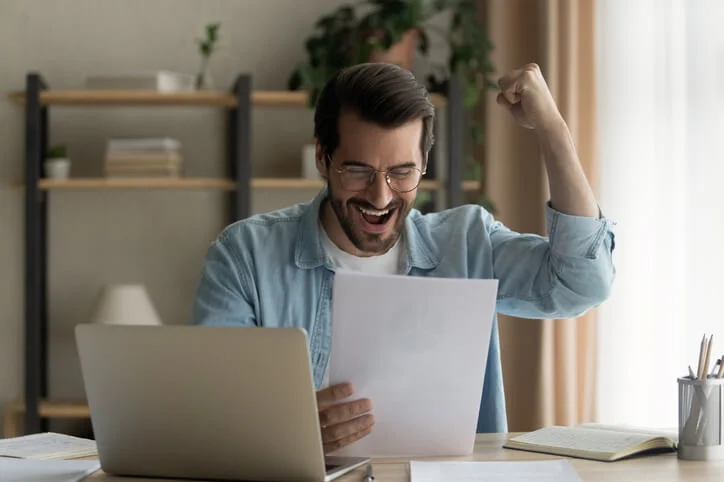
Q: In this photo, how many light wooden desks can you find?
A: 1